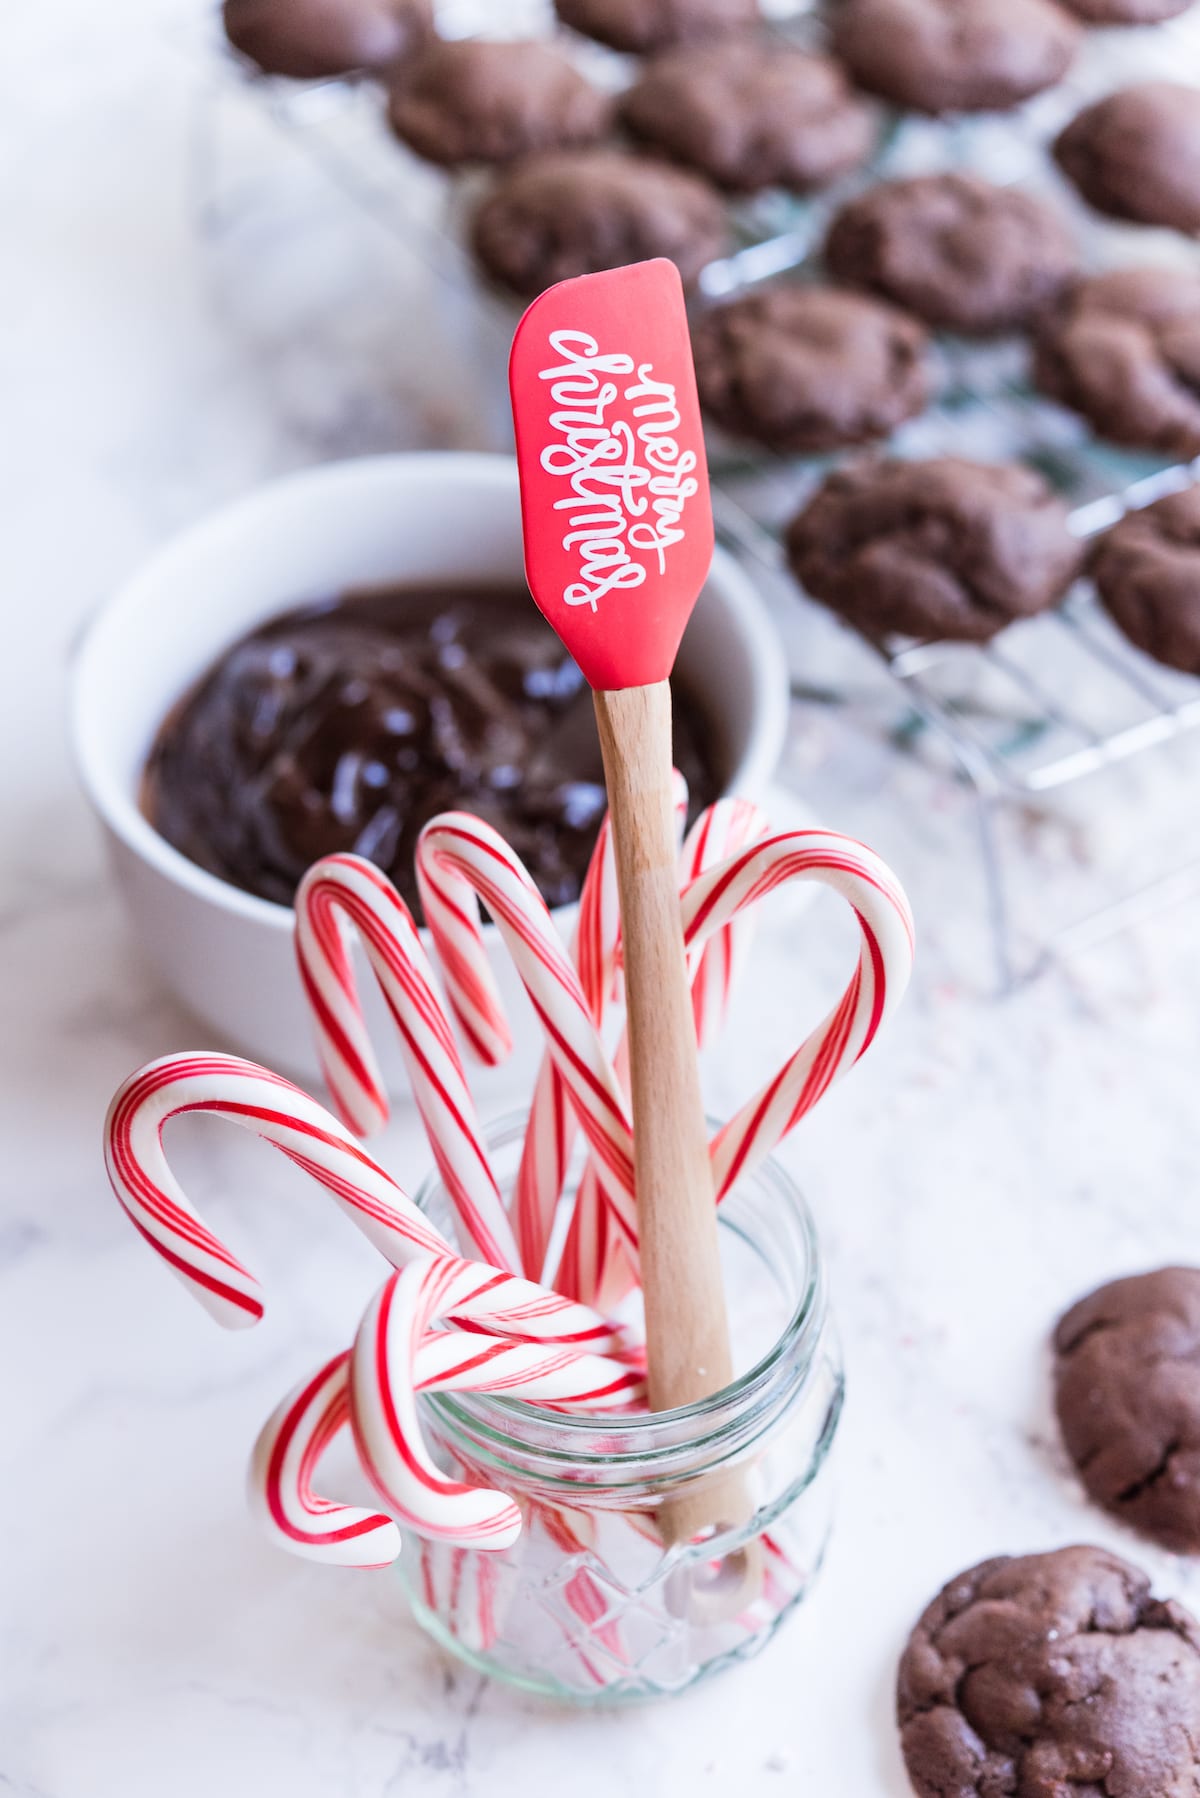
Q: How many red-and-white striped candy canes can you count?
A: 8